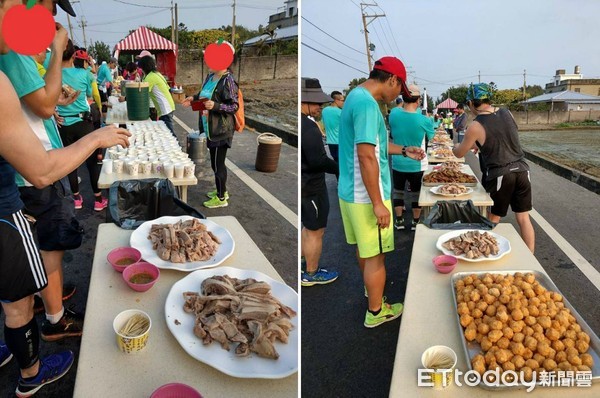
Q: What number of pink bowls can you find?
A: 4